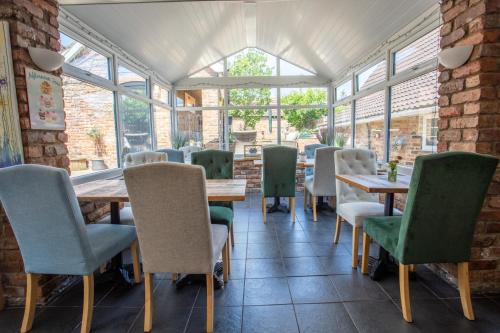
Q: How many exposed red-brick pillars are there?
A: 2